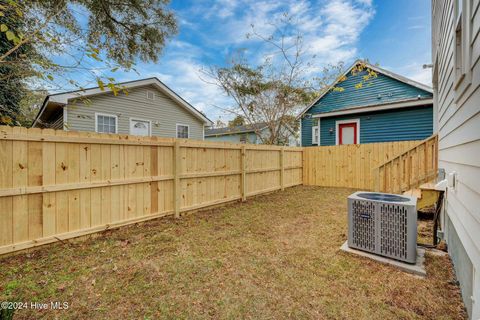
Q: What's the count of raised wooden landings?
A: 1